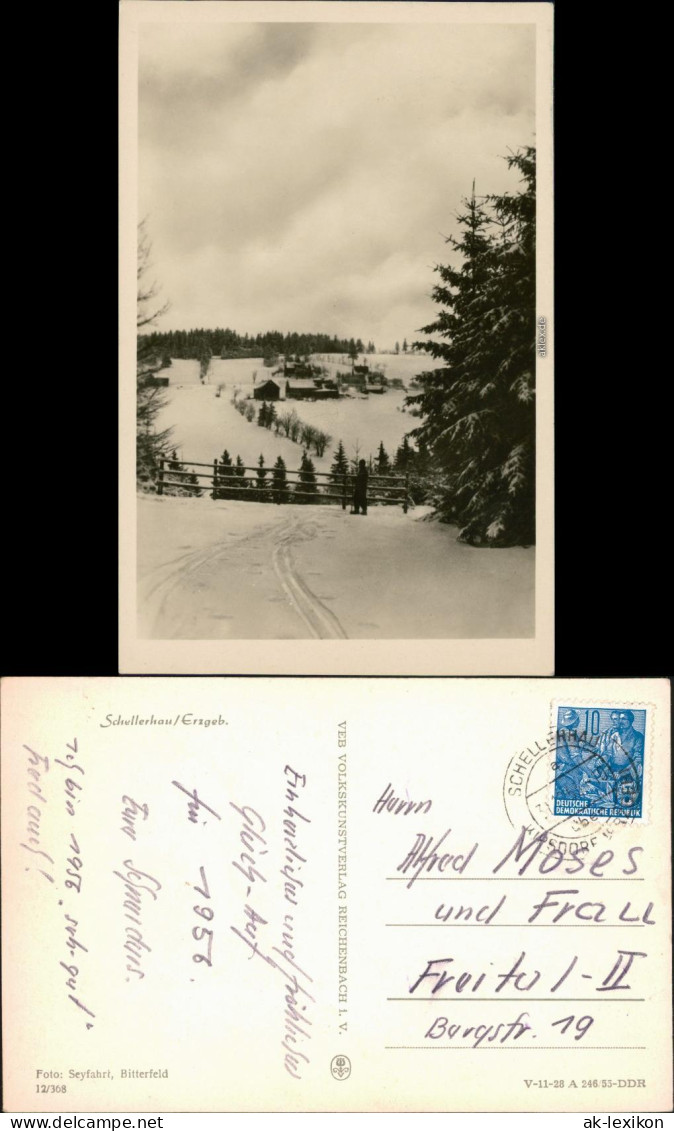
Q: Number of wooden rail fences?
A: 1